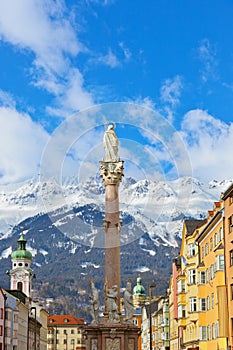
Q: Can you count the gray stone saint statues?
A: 3